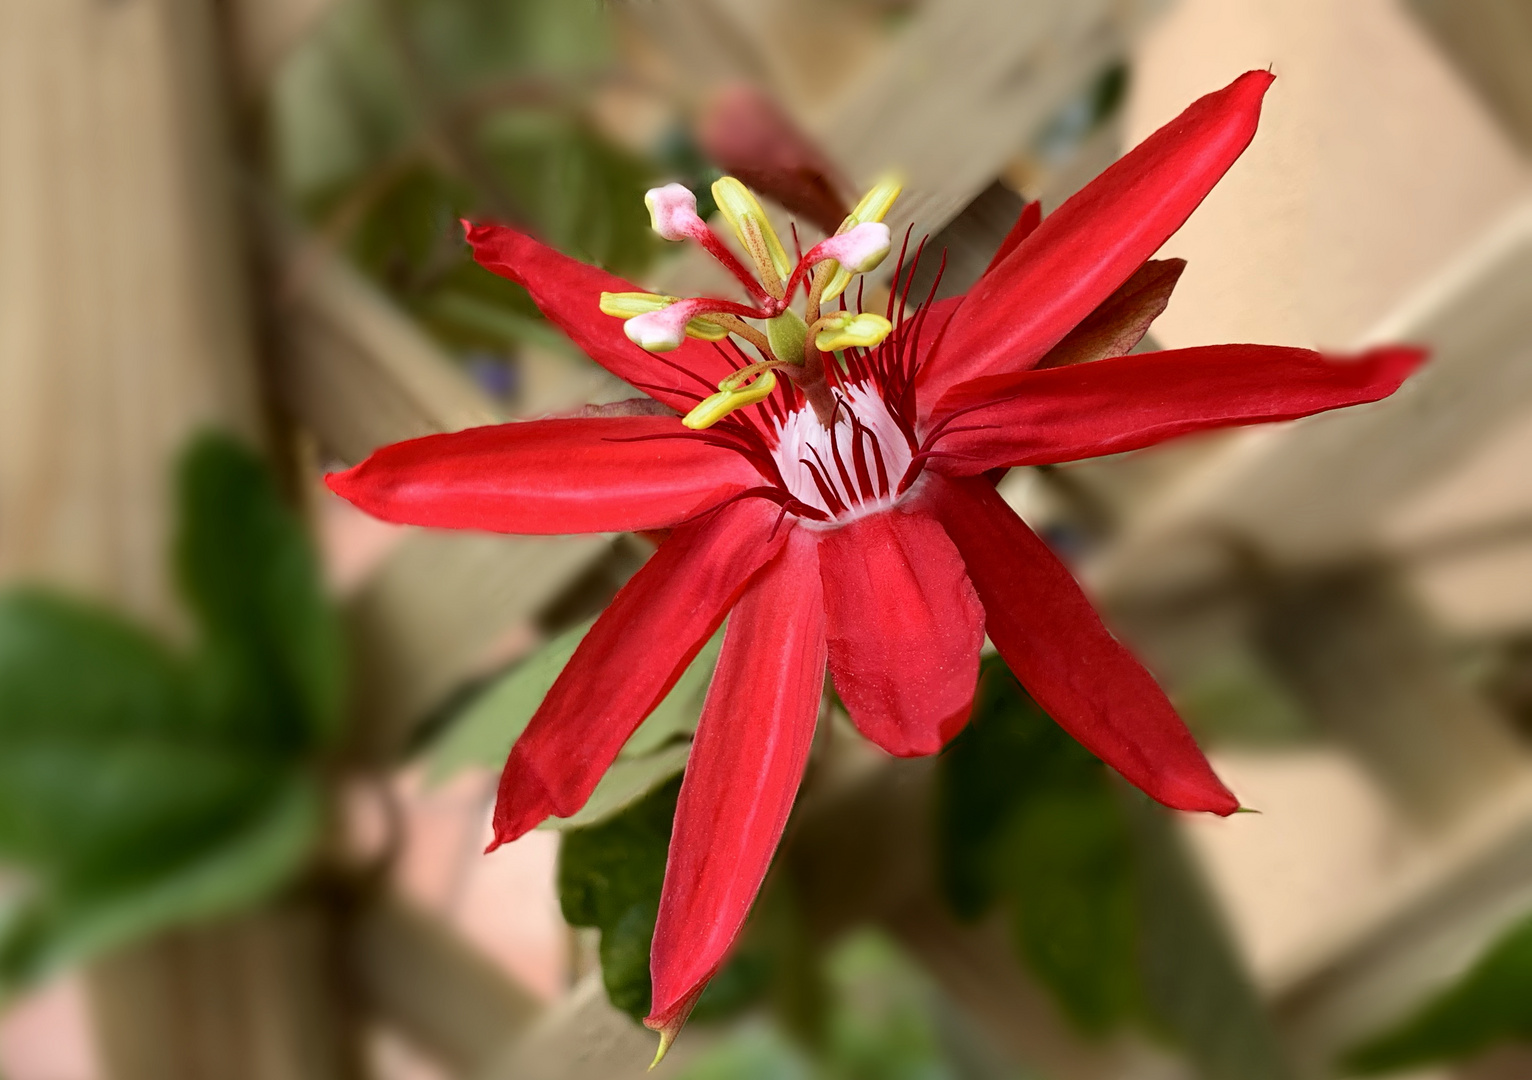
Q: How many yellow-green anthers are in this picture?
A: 5